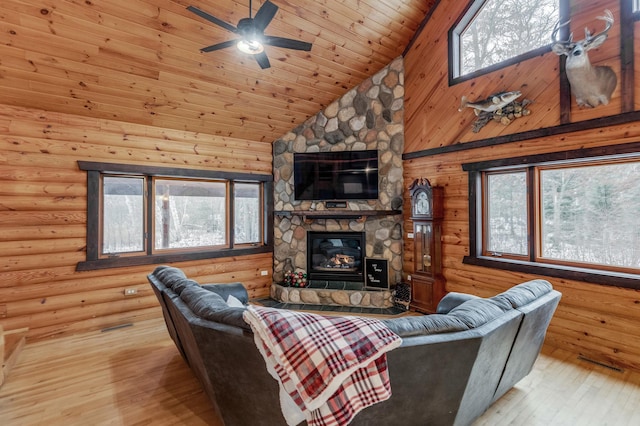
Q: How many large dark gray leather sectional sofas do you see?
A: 1